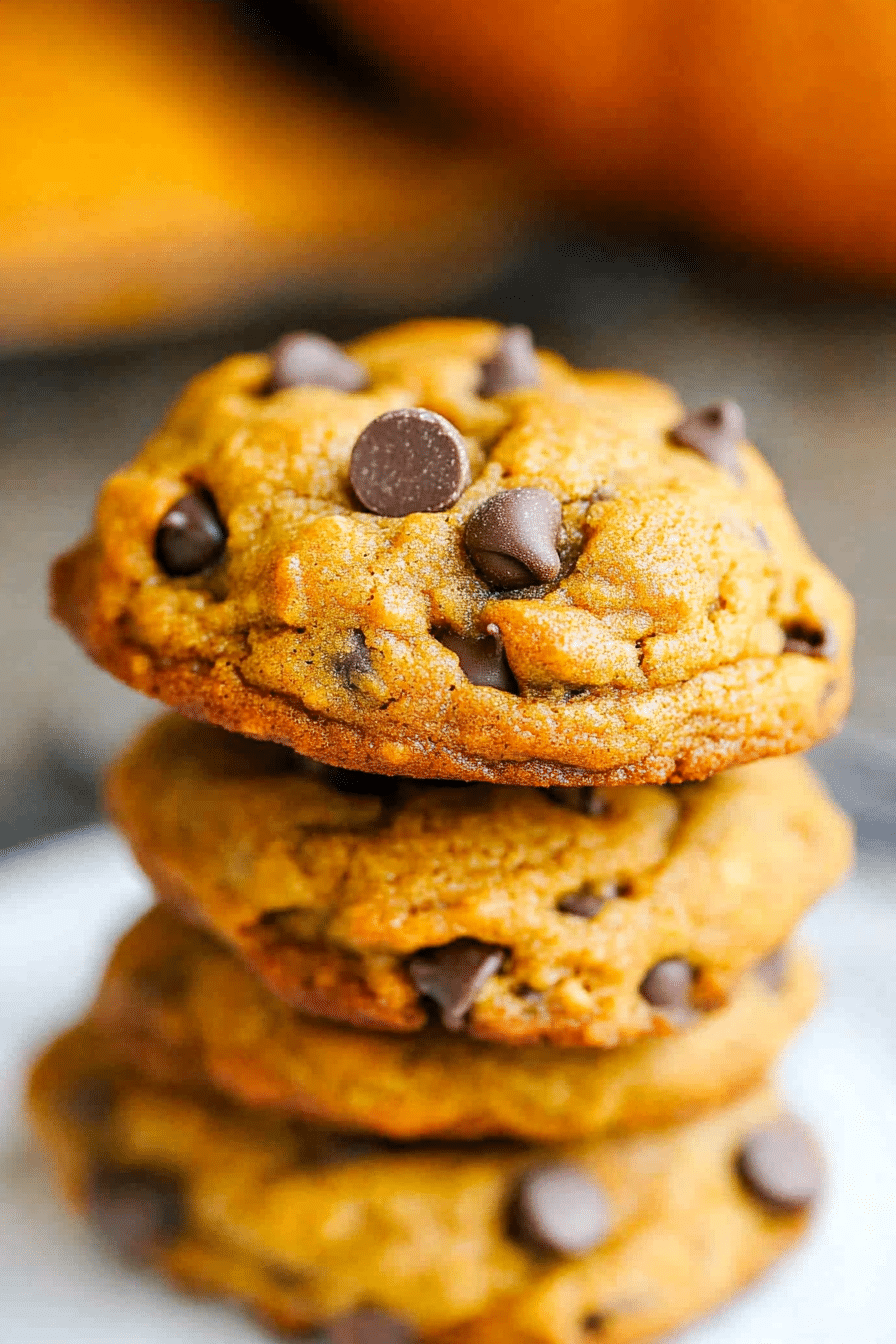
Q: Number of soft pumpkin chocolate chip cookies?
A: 4